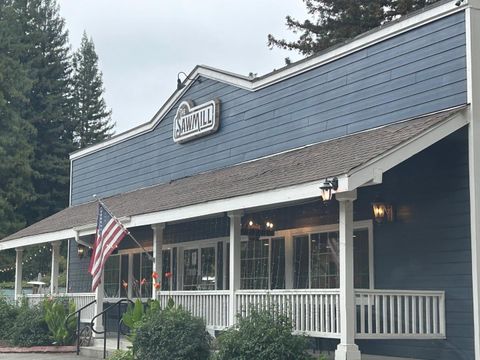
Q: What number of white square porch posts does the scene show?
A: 6